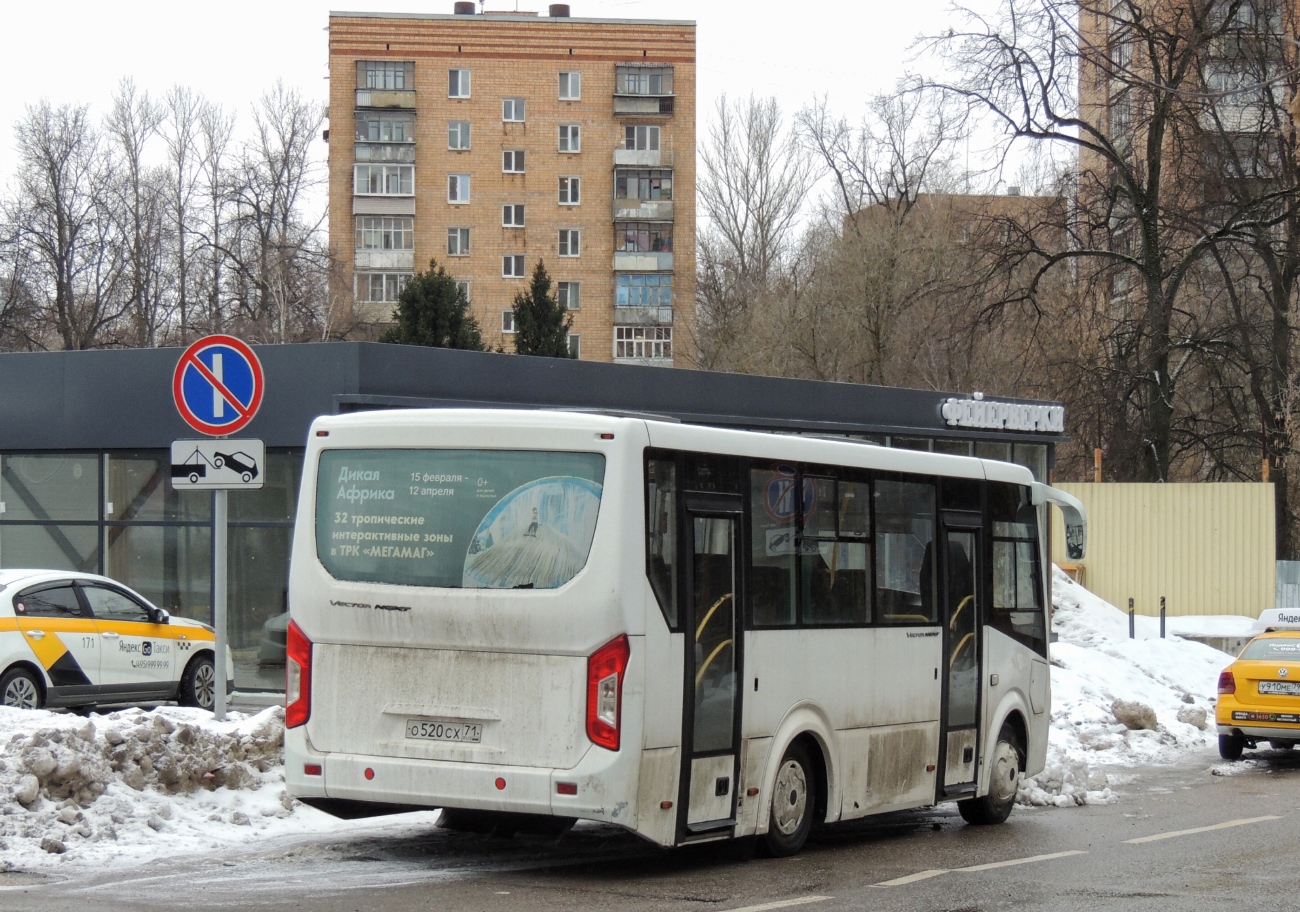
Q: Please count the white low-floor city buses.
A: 1